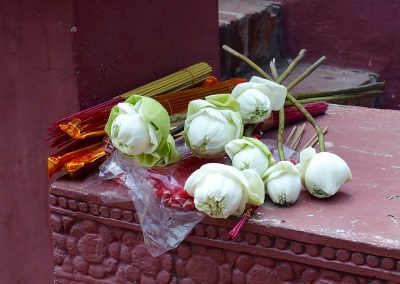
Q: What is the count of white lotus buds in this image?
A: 7